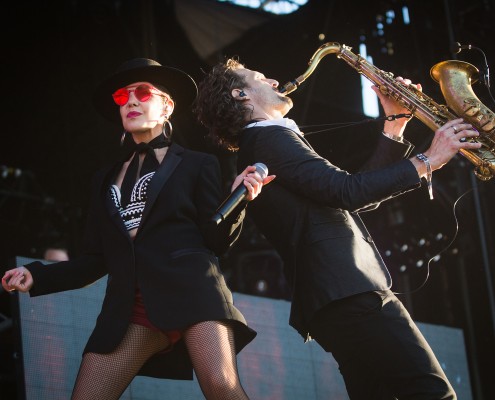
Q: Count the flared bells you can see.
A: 1